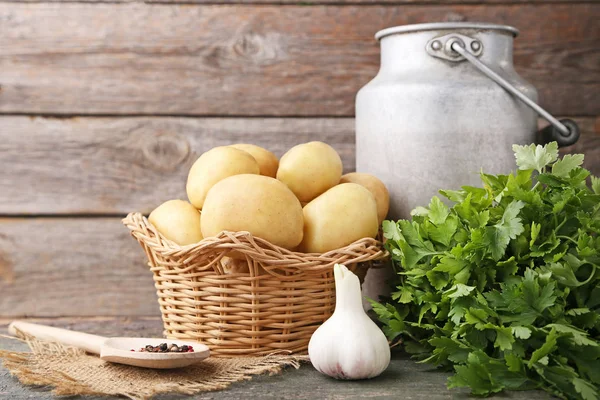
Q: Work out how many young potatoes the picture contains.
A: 7